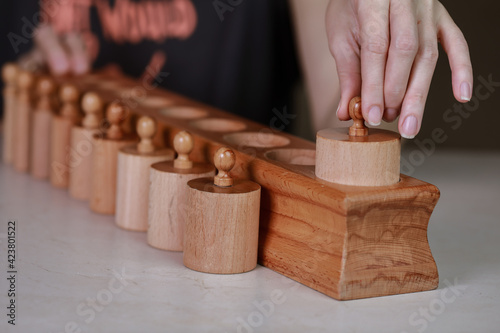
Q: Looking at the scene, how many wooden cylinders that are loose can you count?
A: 9